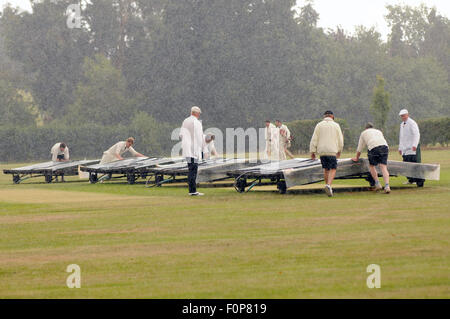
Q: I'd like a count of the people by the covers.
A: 9